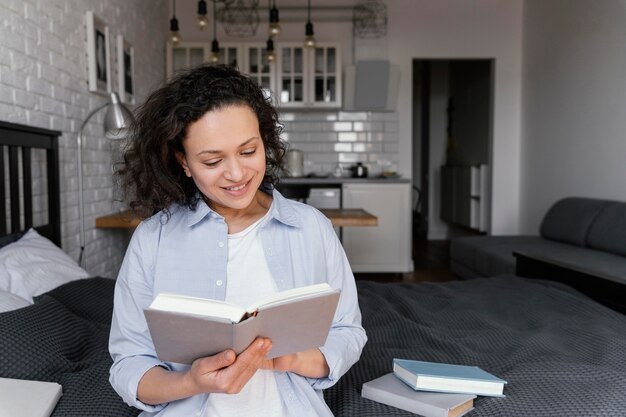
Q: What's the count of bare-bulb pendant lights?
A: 6